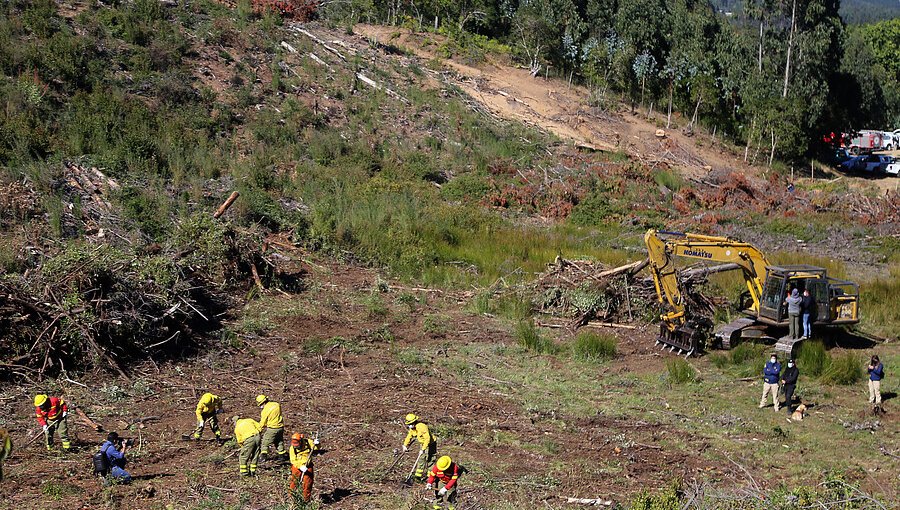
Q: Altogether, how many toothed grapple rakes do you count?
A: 1